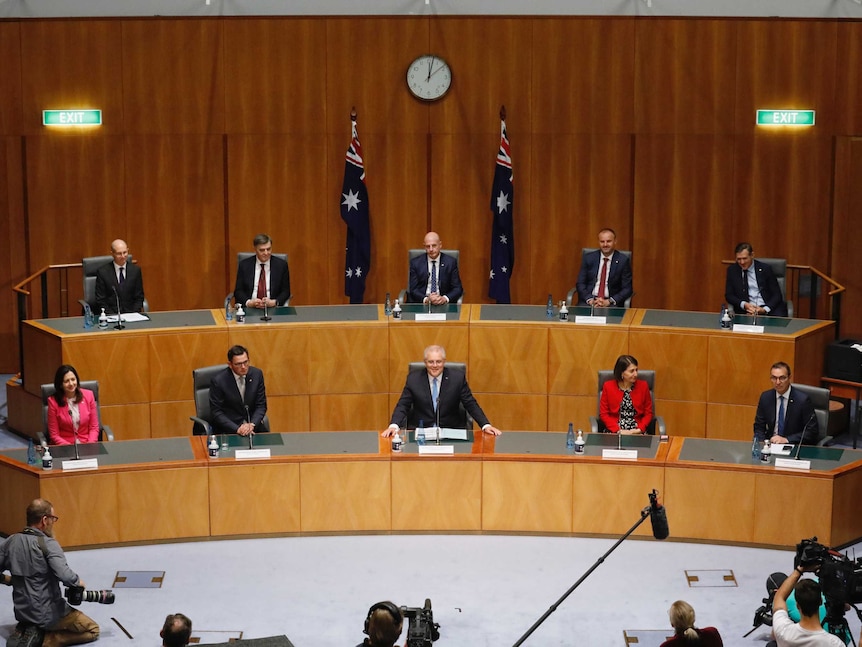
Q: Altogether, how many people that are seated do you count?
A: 10